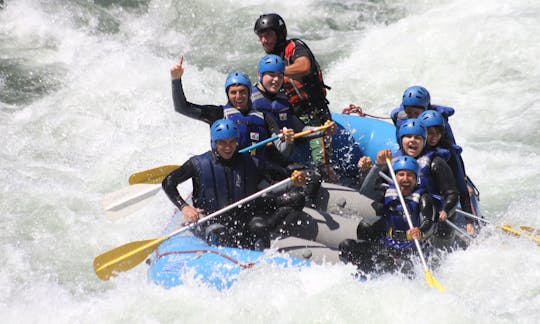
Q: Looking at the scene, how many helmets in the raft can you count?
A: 8